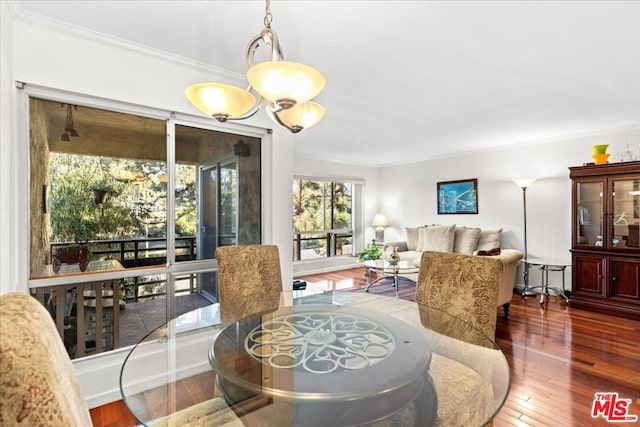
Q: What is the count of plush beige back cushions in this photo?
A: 5